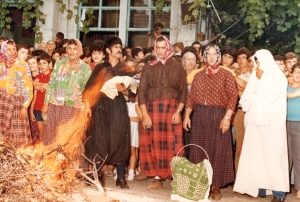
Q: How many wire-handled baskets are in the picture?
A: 1